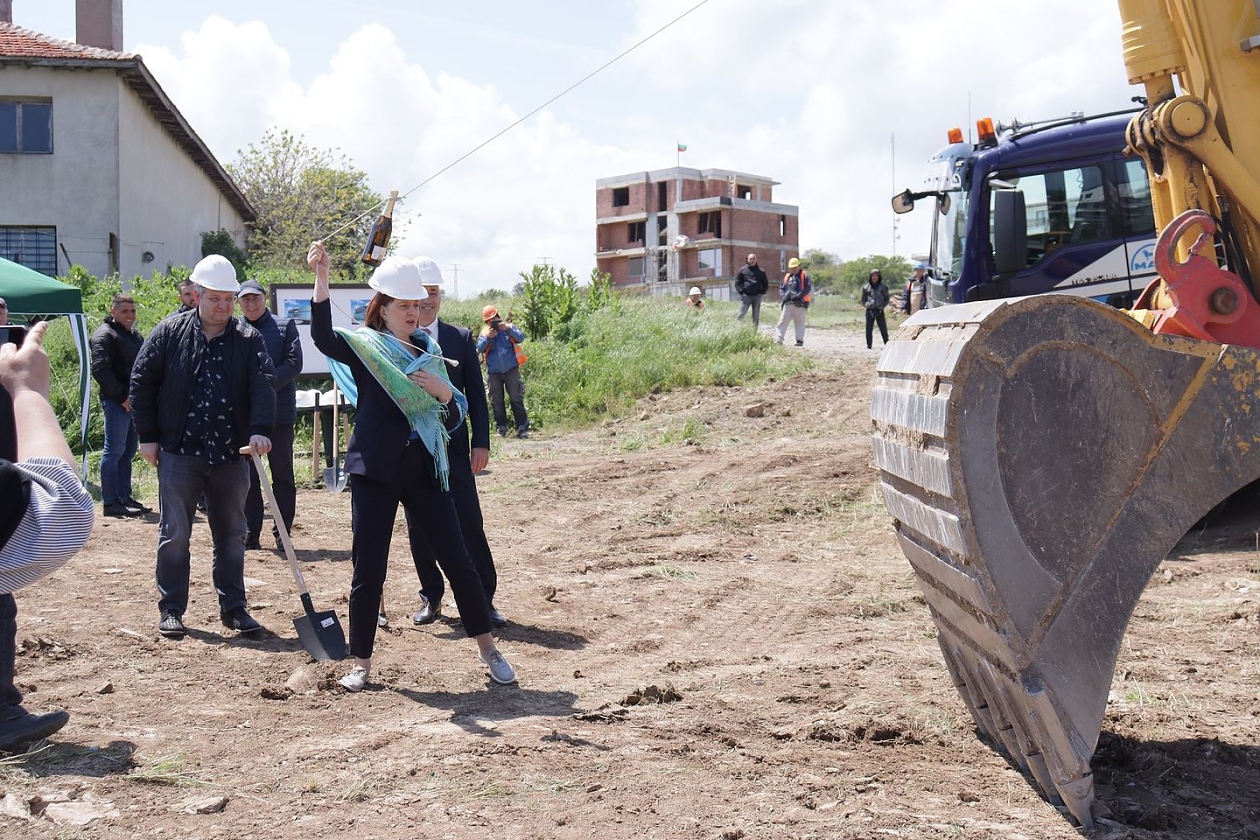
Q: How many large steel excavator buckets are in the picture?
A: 1